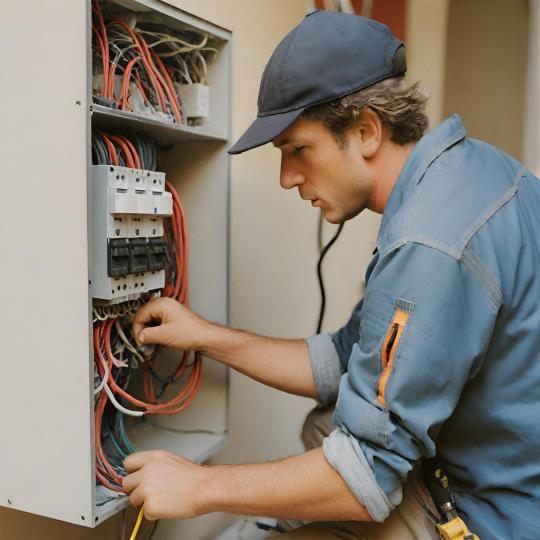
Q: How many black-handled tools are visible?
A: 1